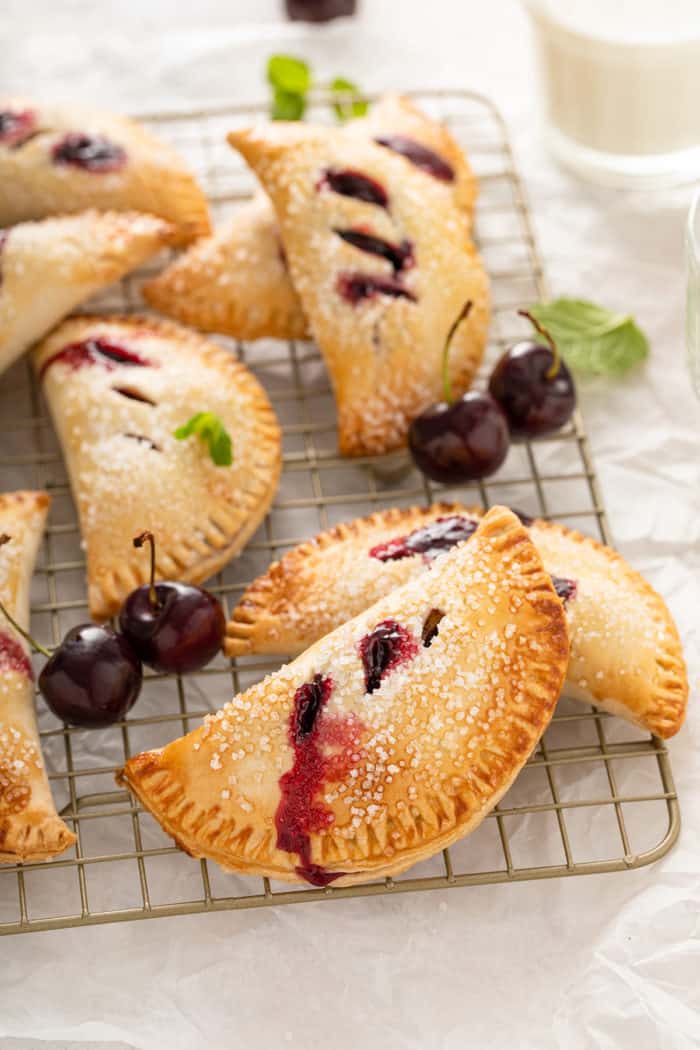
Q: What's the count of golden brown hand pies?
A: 8